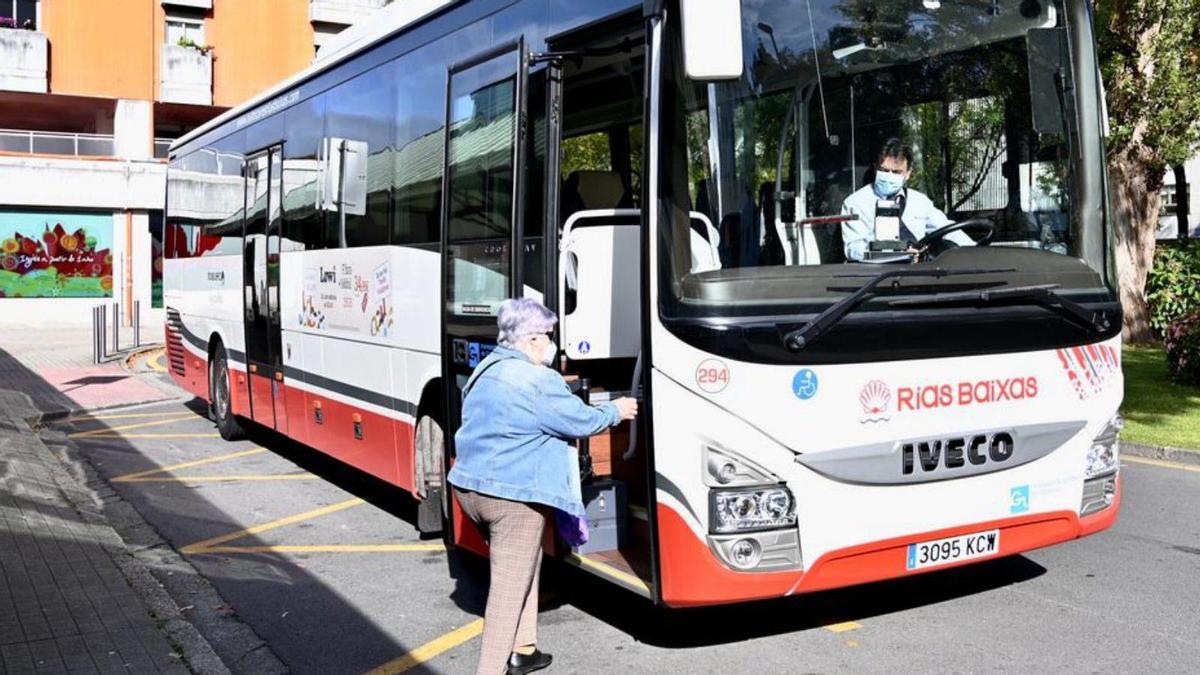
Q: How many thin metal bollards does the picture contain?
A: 4